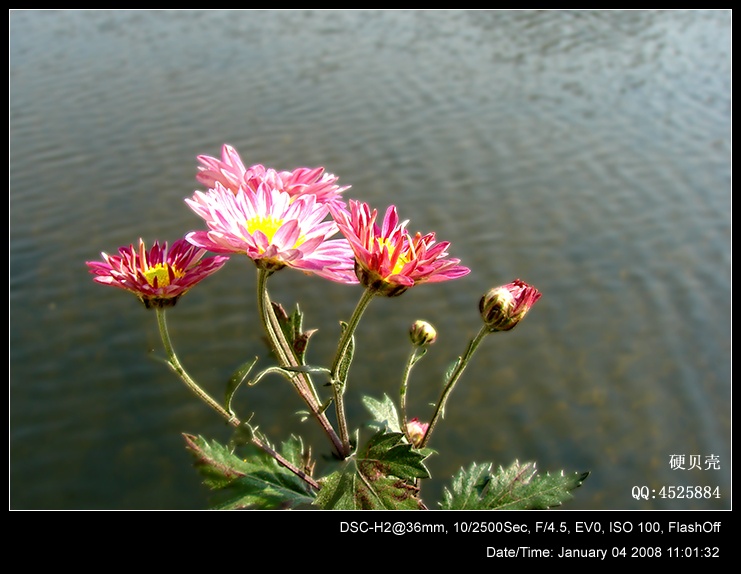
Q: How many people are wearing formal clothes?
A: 0